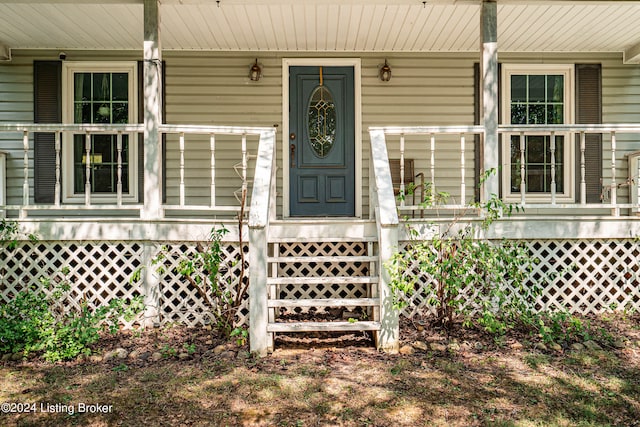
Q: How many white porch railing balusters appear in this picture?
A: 14